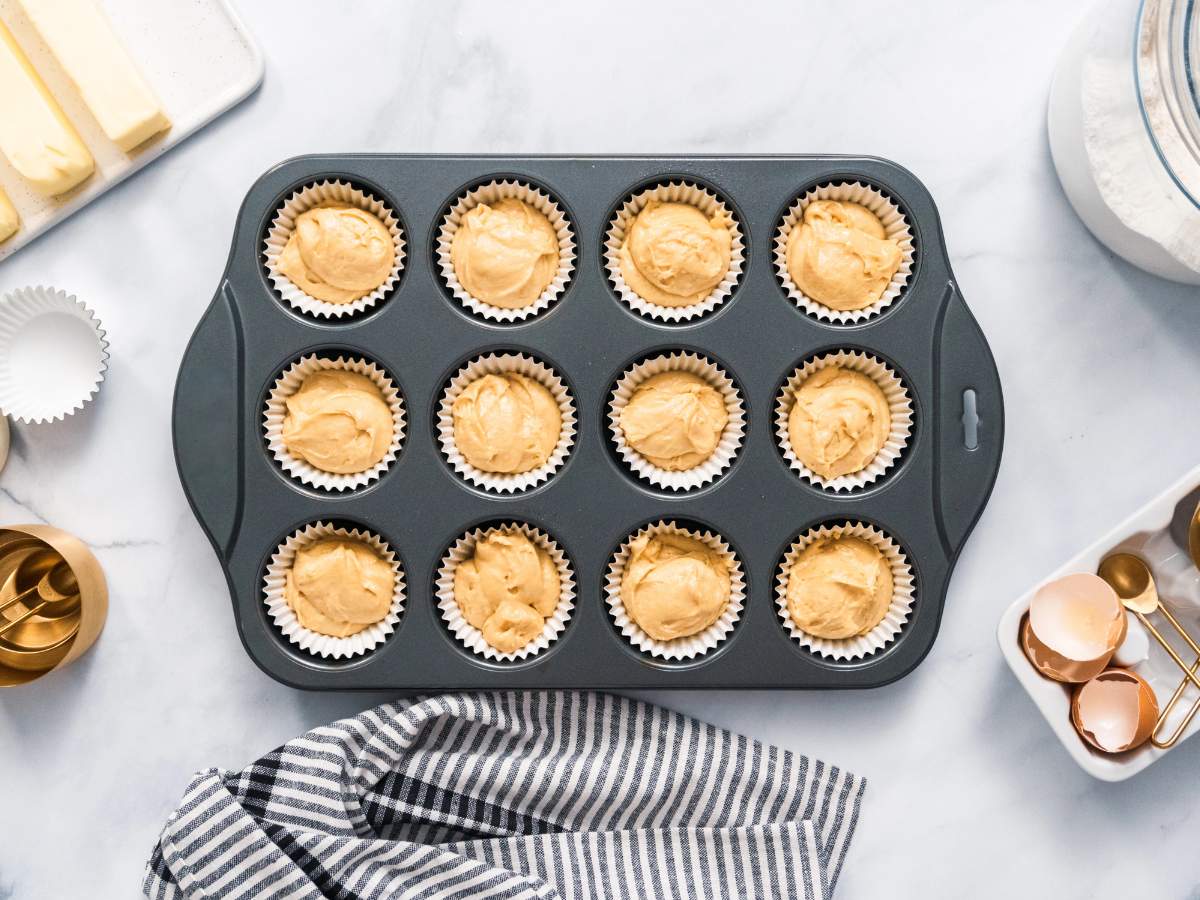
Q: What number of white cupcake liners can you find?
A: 13